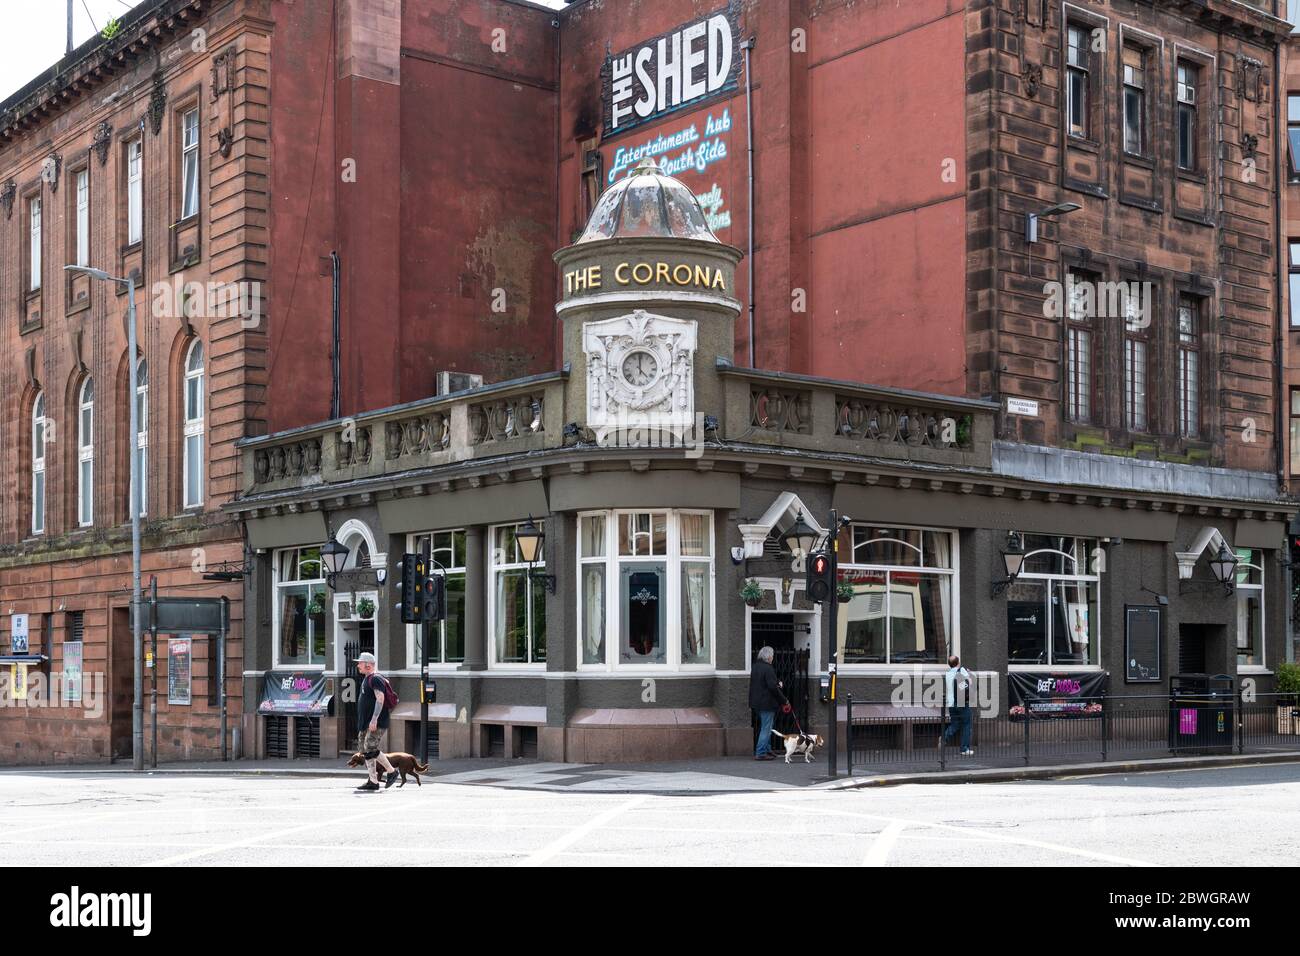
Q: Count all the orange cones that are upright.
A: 0